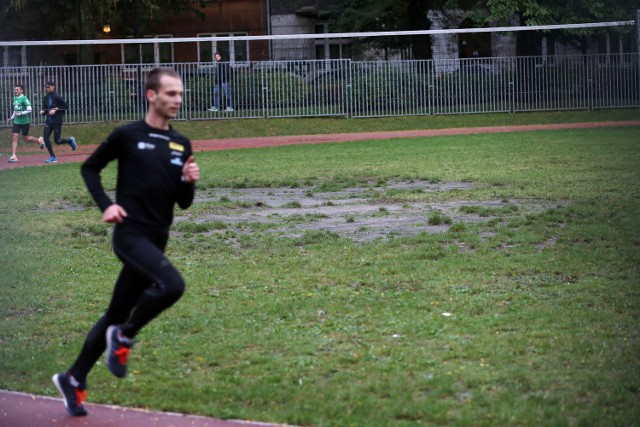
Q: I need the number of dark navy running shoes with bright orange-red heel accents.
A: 2